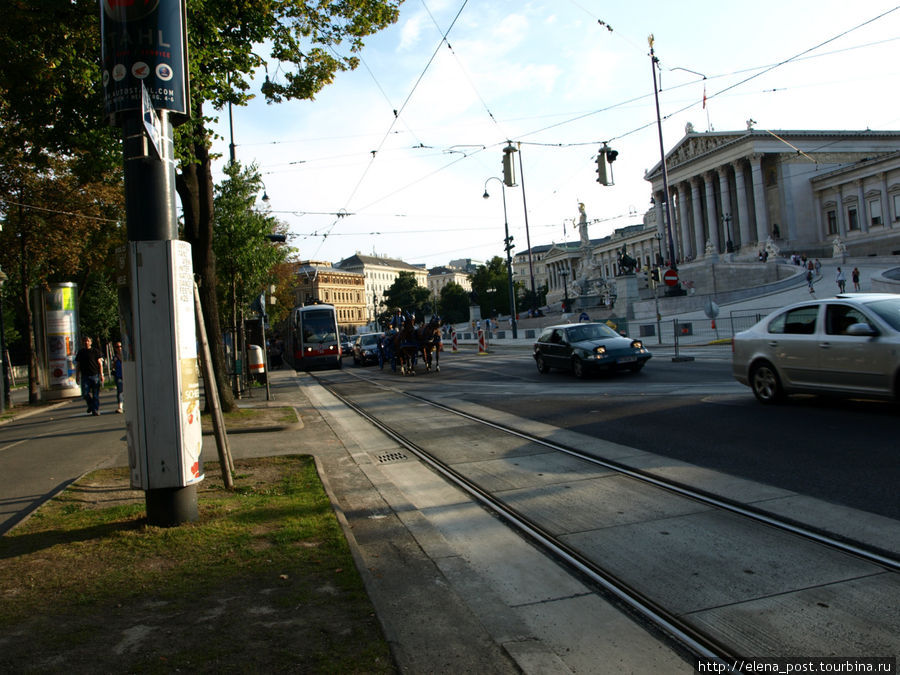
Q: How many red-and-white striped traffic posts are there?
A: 2